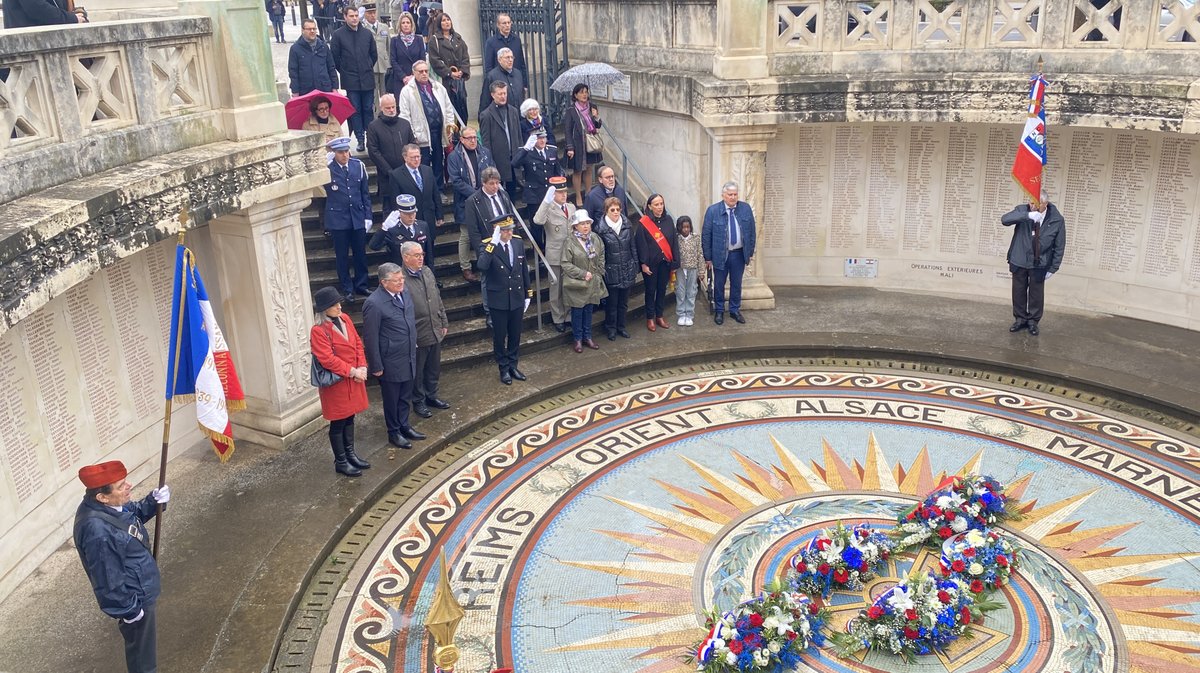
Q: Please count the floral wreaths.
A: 5